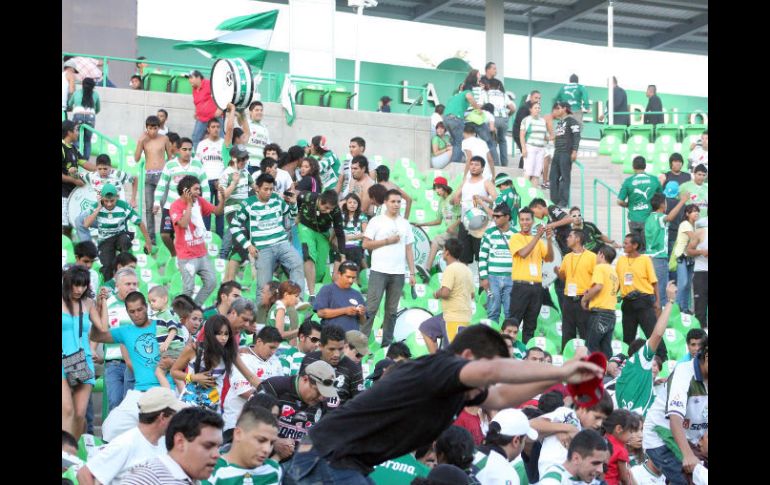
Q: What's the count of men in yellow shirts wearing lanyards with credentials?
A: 3